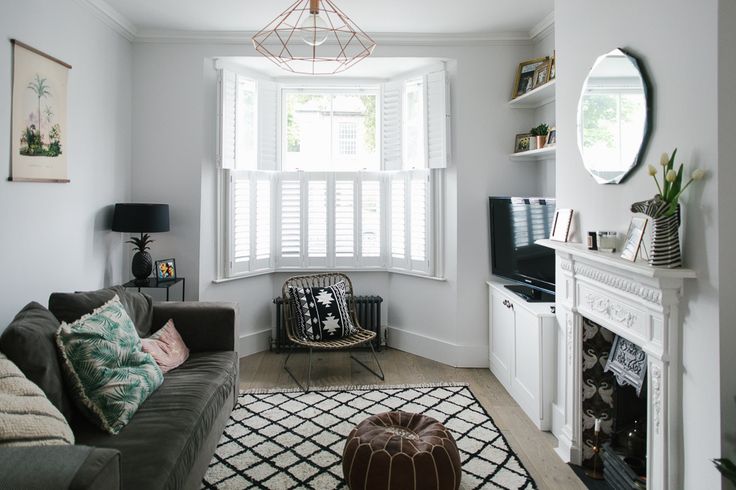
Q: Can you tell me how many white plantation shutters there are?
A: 12